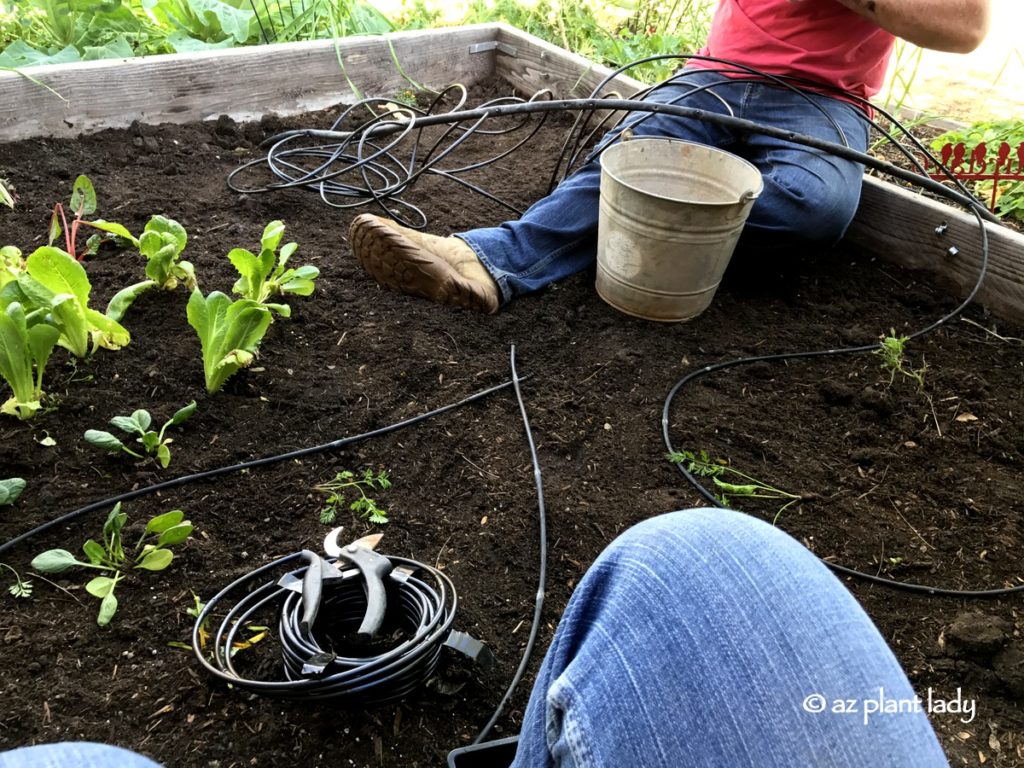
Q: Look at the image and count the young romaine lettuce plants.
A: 5